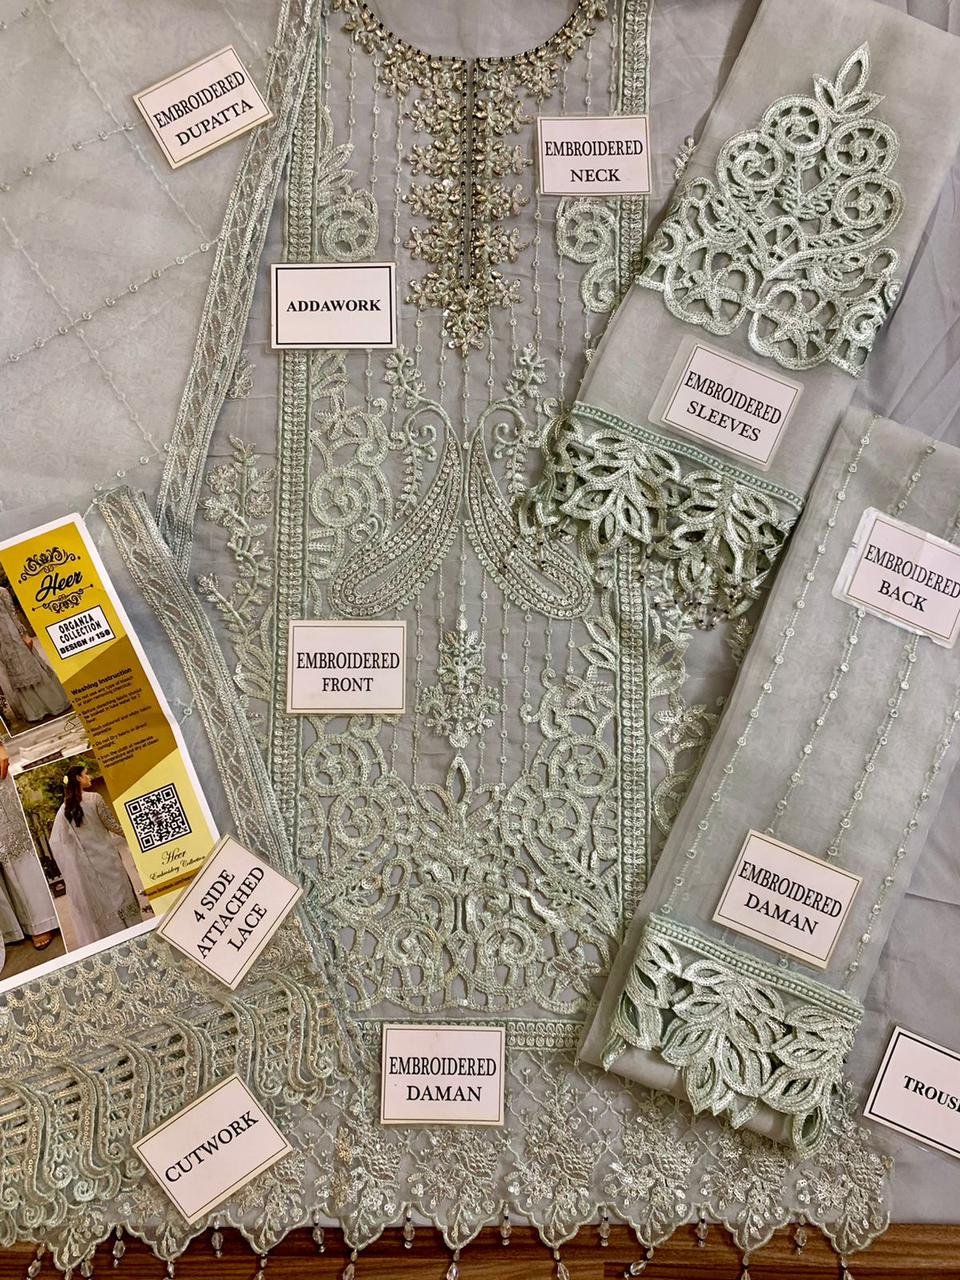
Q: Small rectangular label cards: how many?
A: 11